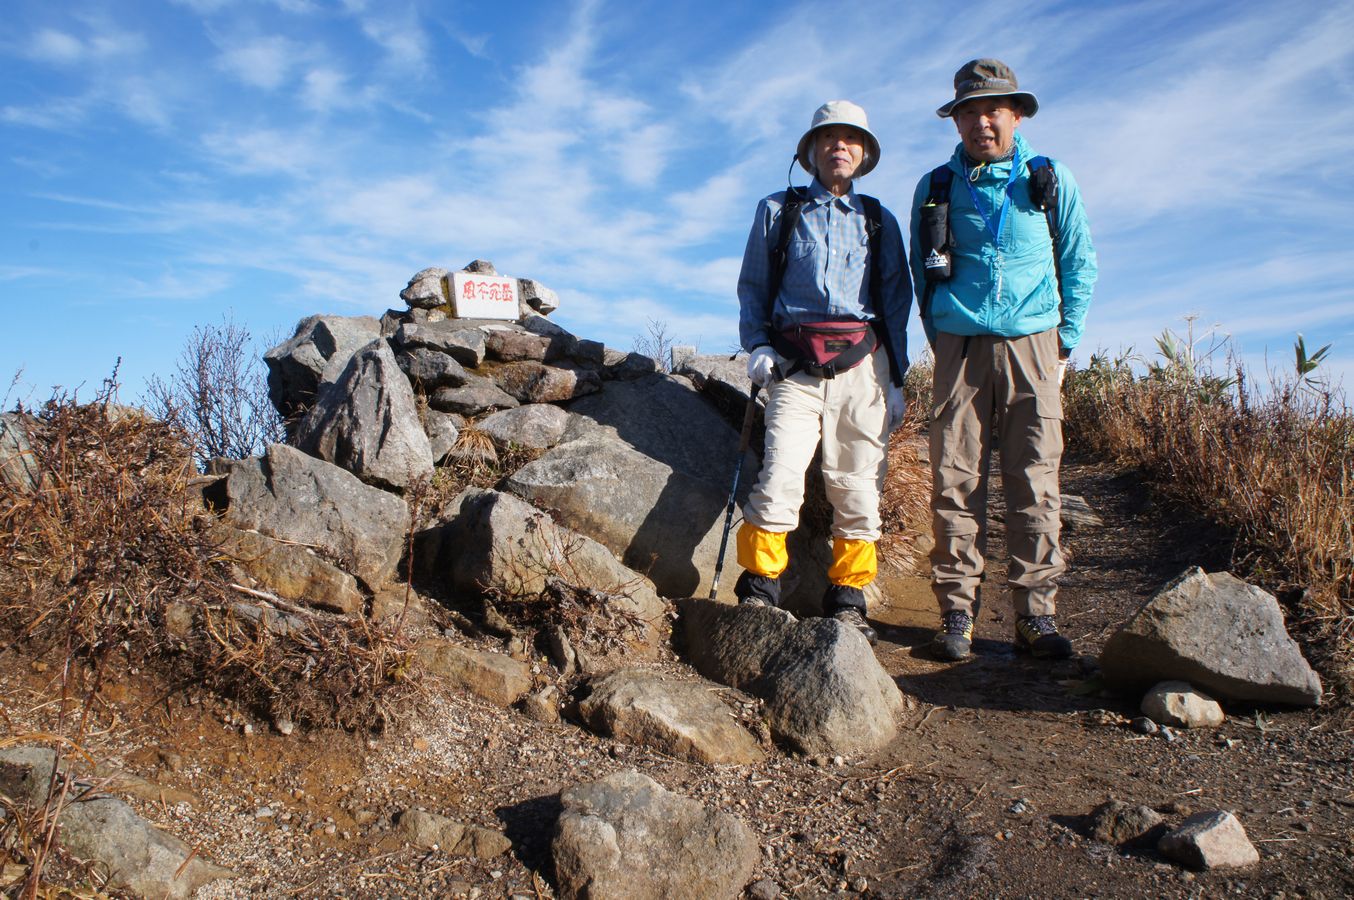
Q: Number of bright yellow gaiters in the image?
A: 2